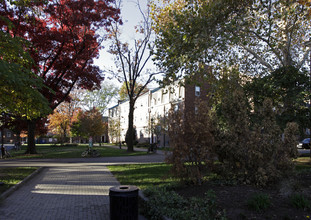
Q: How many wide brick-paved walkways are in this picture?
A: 1